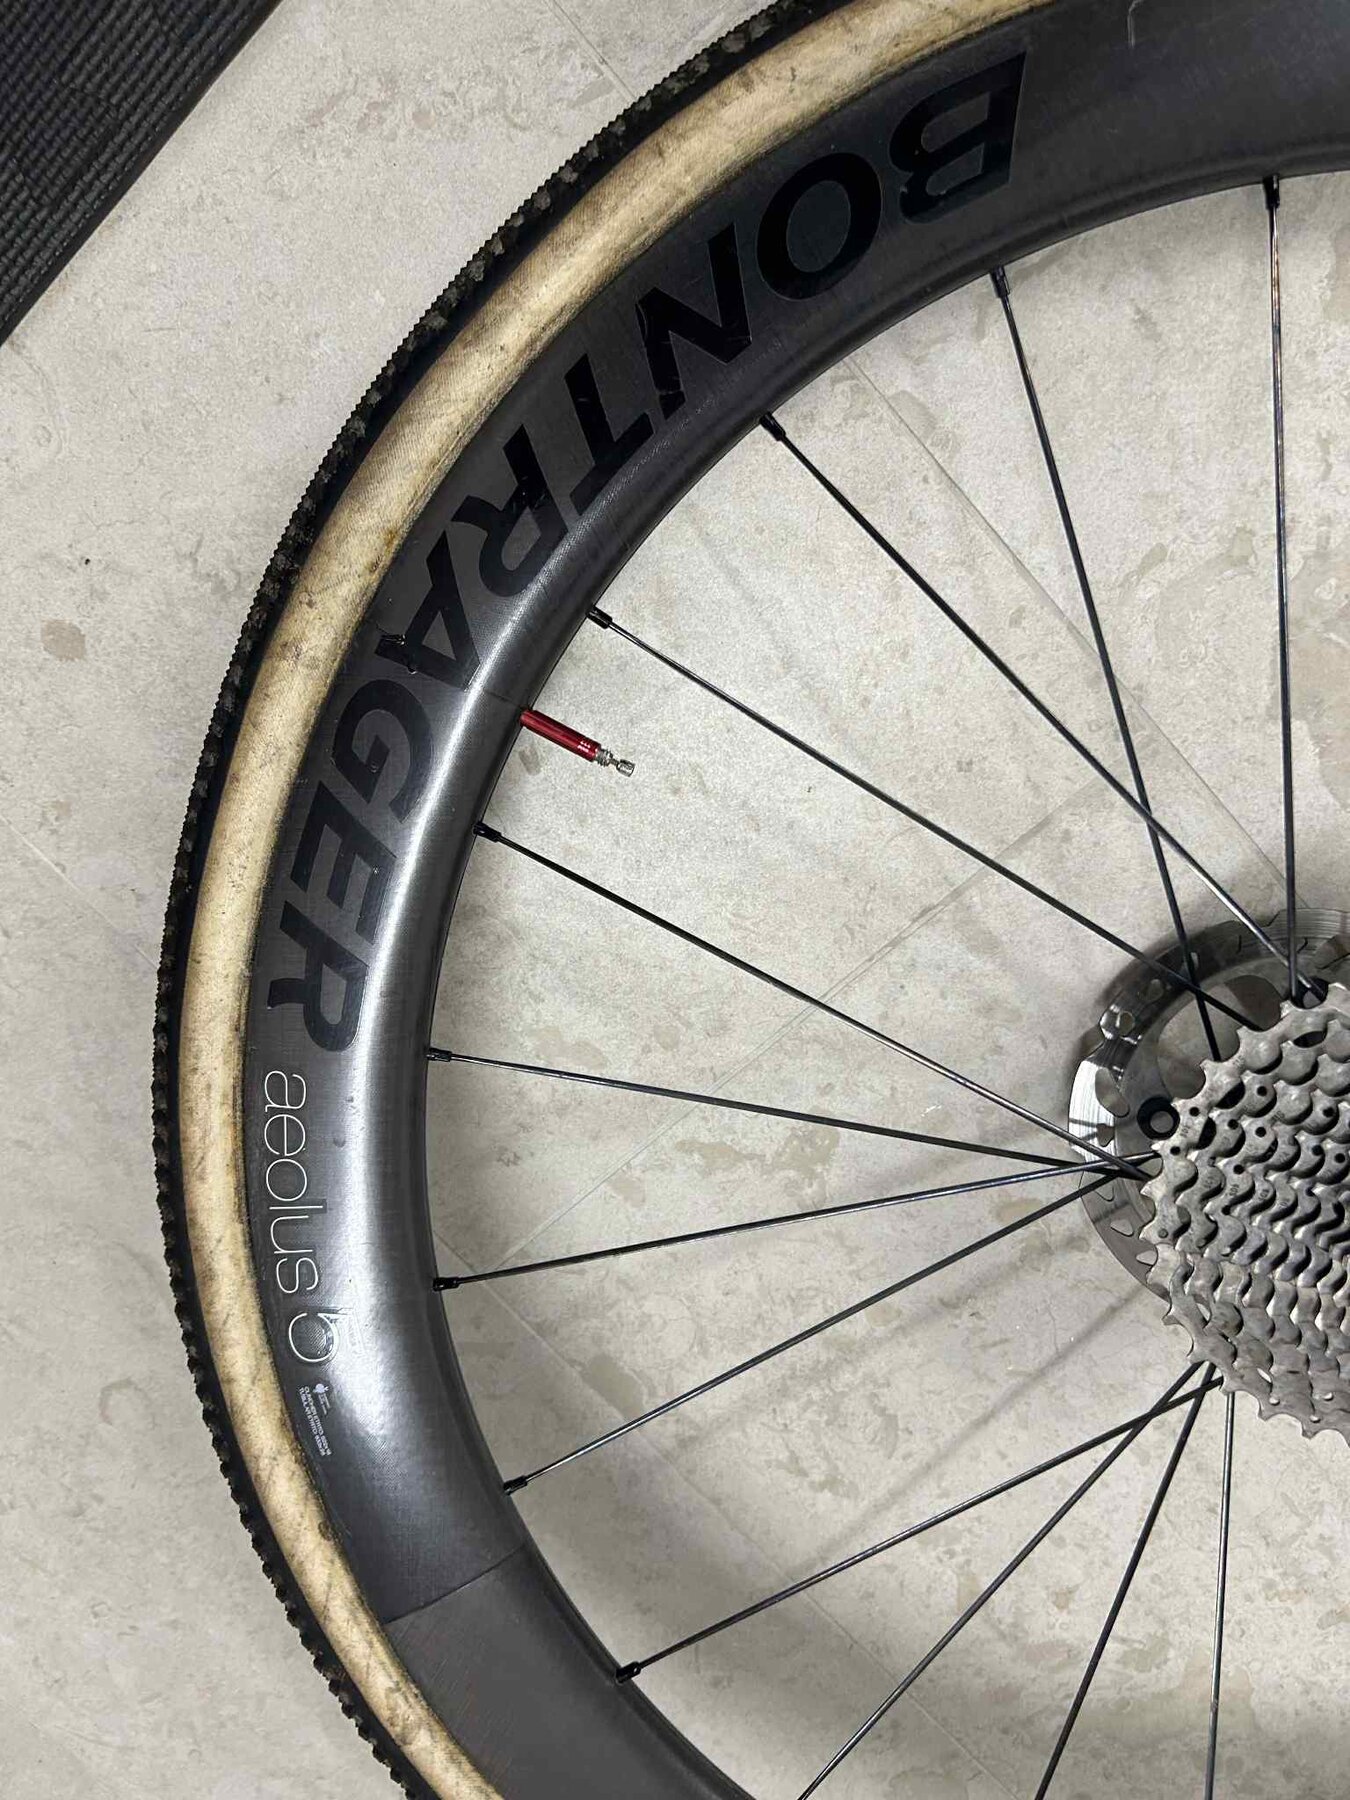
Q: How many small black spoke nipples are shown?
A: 9